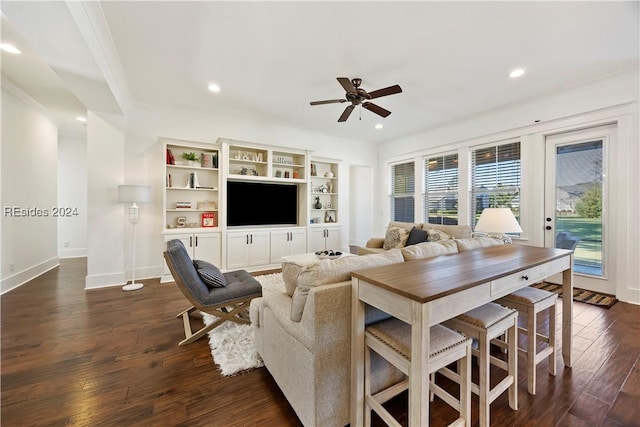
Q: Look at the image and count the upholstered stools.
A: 3